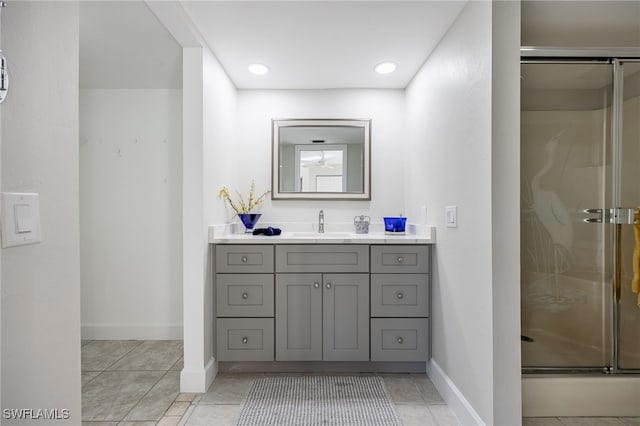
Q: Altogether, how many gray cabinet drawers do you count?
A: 6